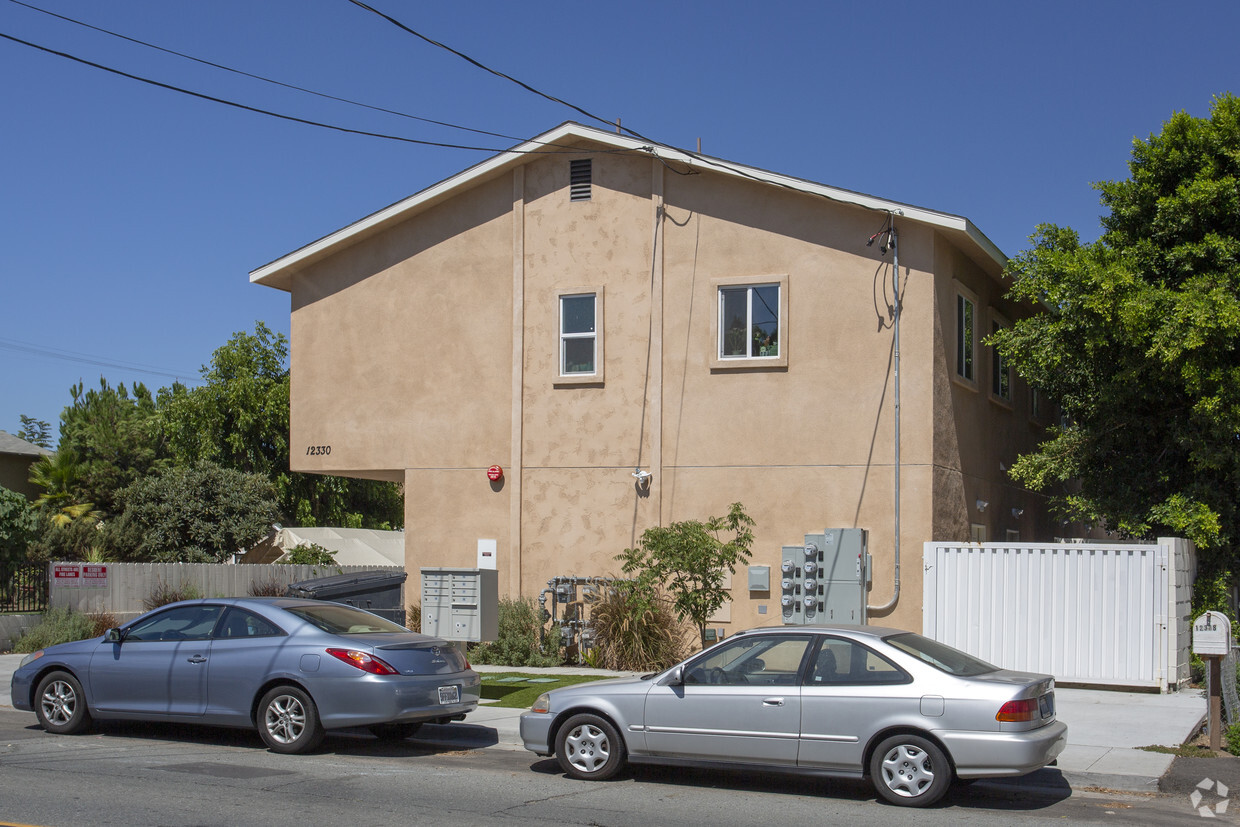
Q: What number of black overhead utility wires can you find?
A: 3